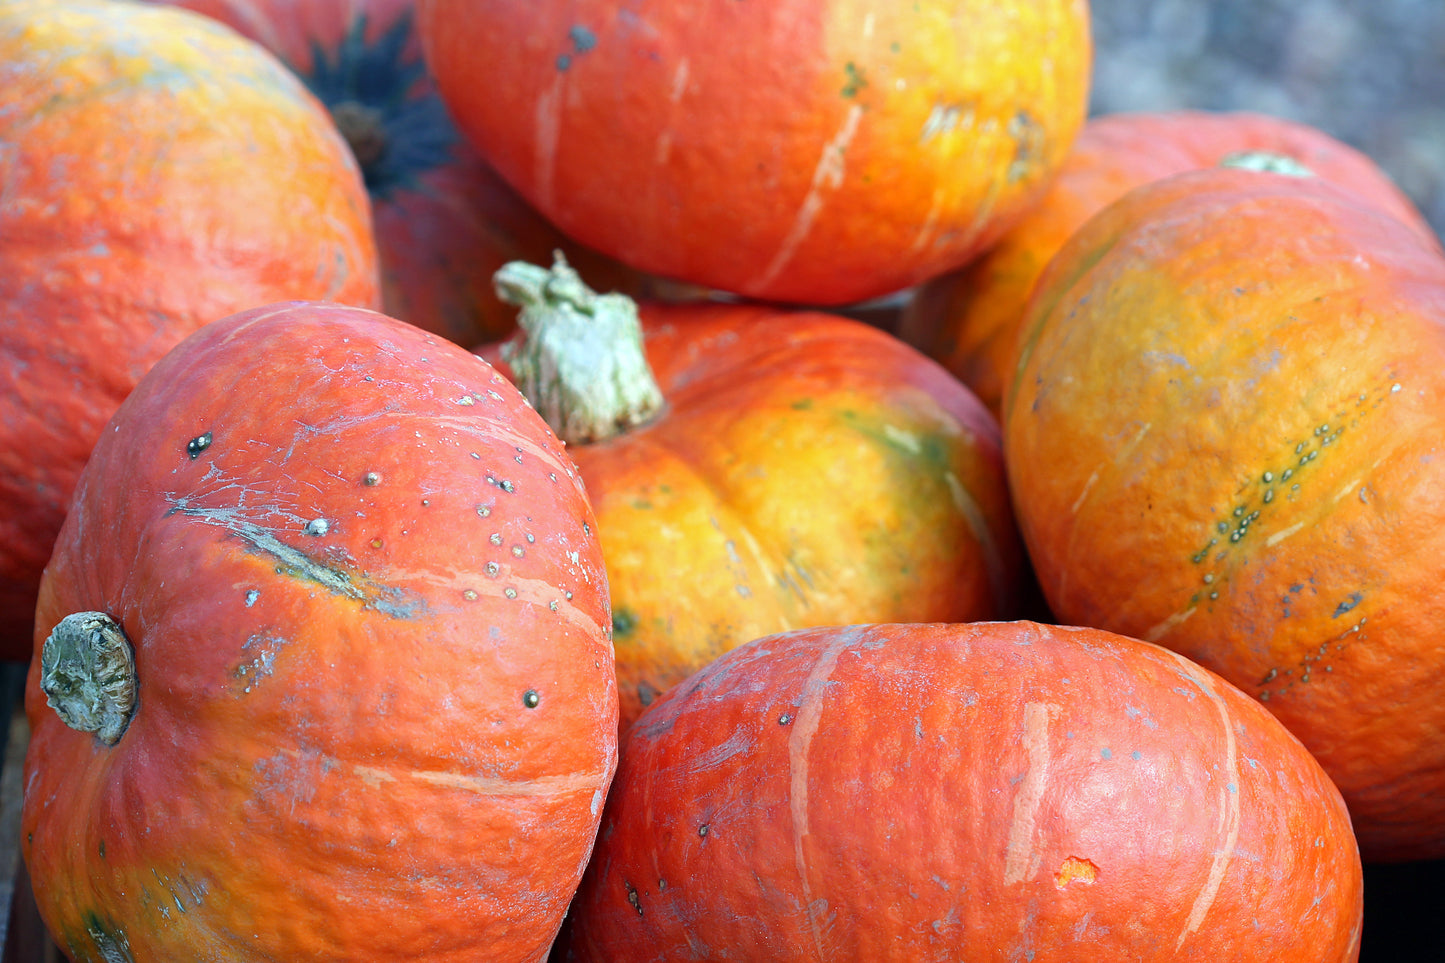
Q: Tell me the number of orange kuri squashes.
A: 8